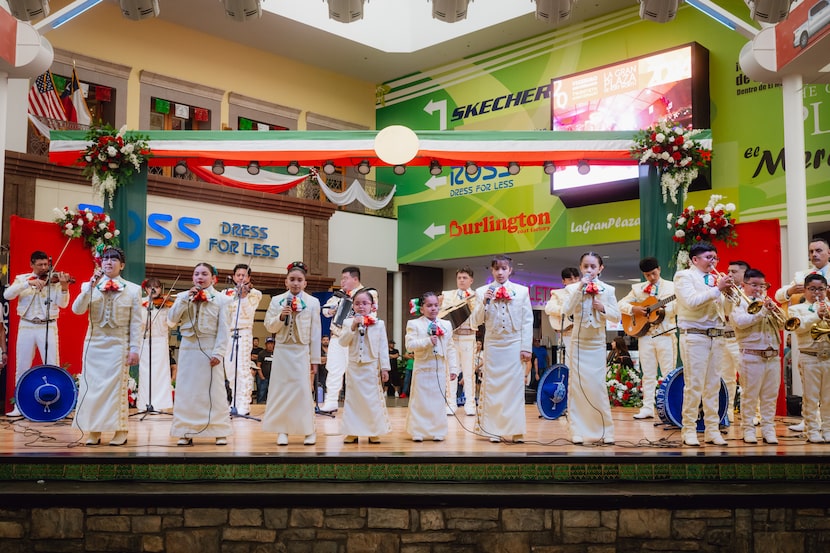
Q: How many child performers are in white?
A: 10